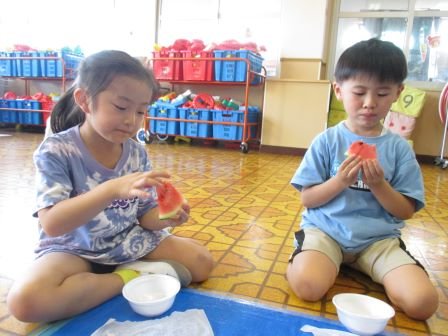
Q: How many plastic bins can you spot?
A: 12